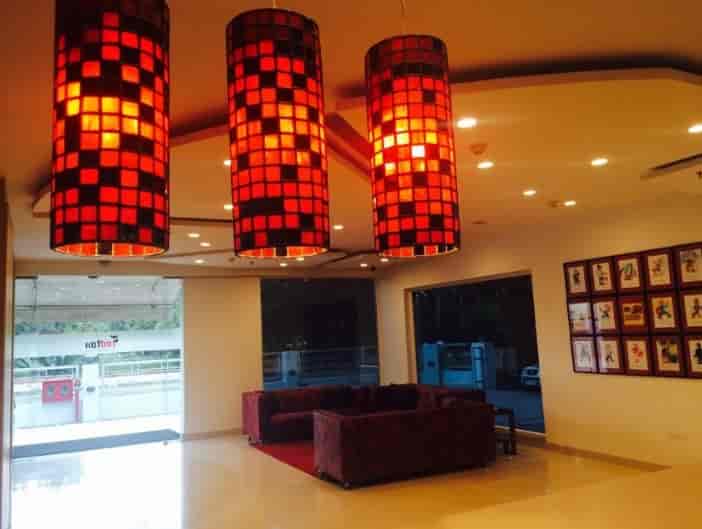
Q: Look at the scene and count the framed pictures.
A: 15